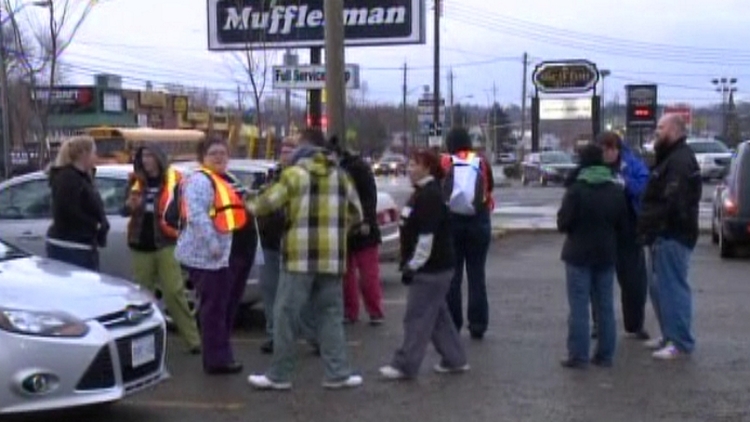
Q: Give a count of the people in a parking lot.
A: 11